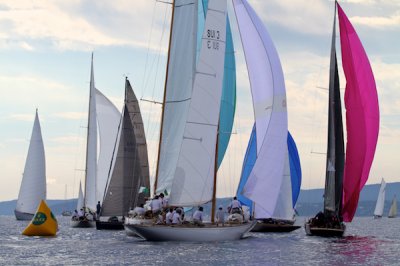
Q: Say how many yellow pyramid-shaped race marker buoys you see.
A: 1